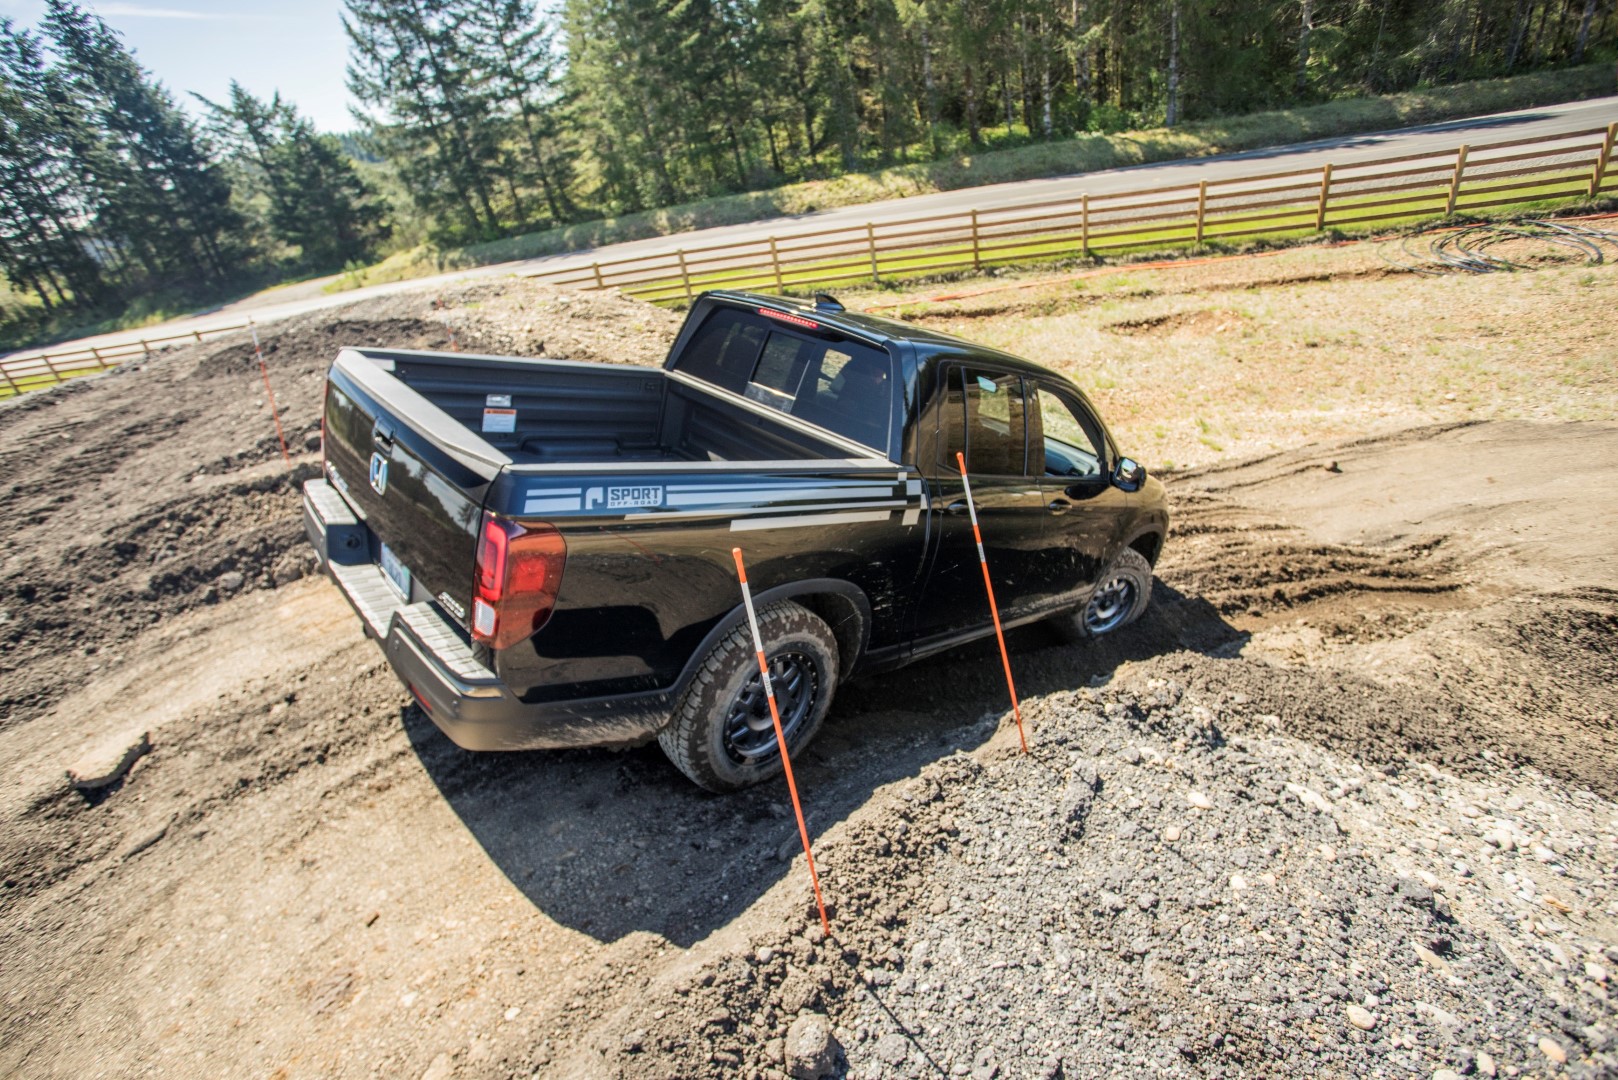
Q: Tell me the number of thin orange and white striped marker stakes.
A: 4